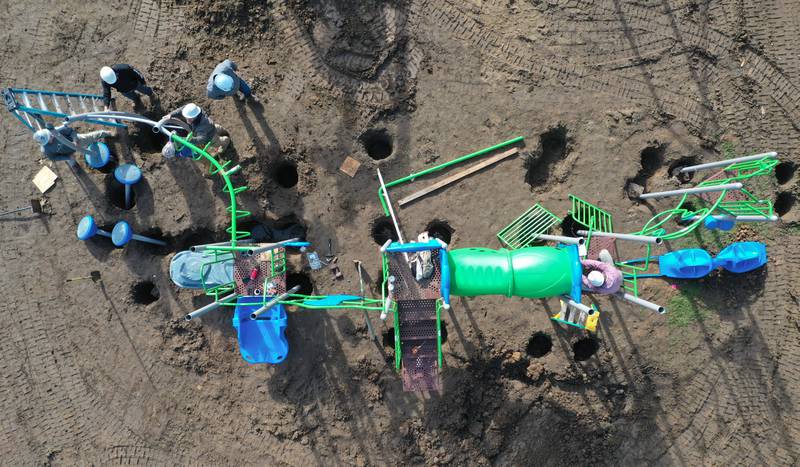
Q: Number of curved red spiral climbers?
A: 0